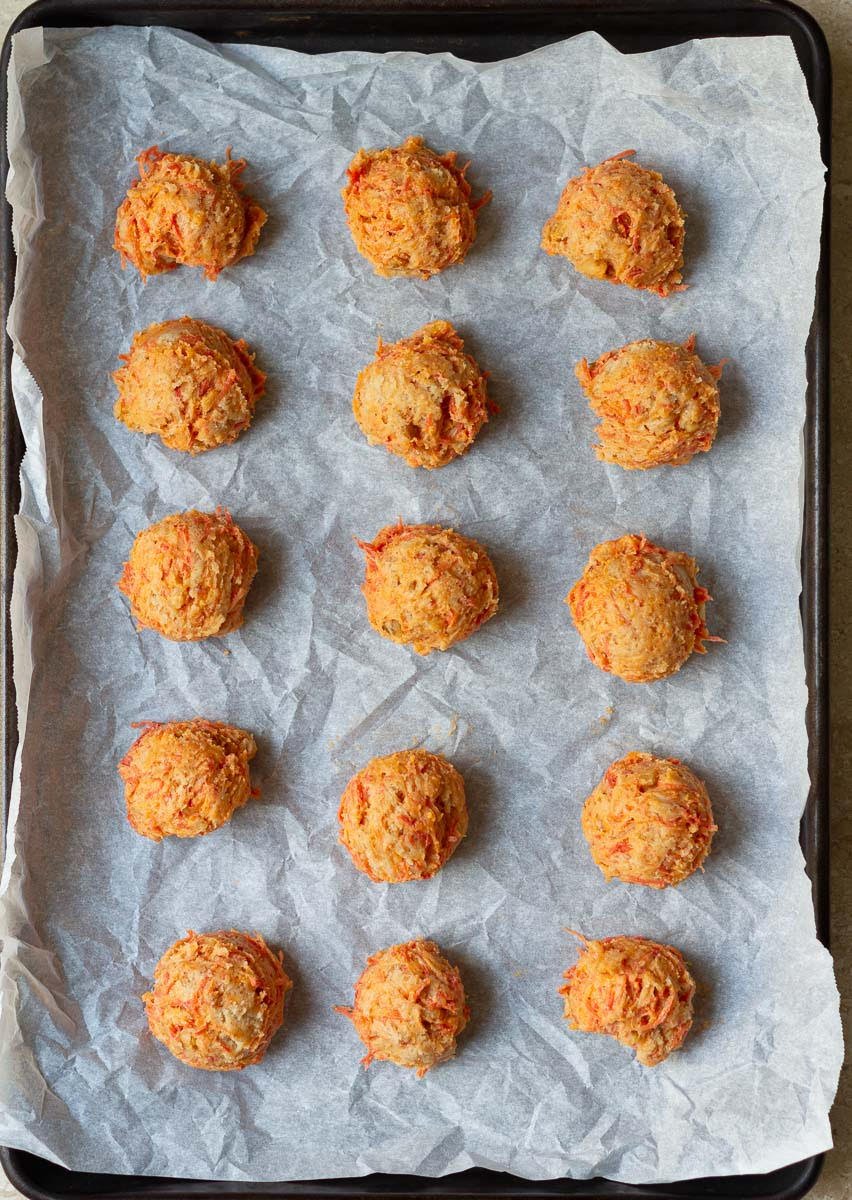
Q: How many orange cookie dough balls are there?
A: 15